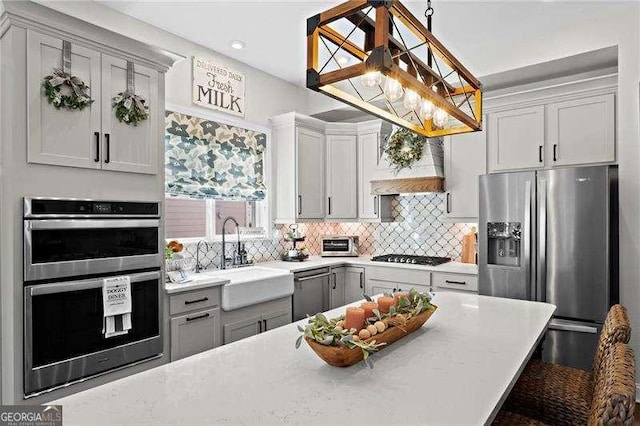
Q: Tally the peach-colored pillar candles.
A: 4